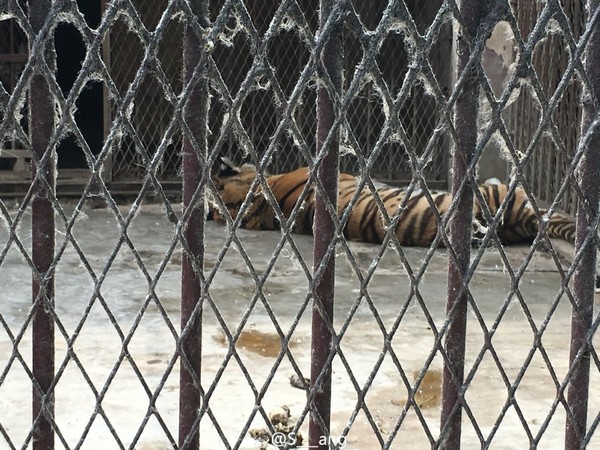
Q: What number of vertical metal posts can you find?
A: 5